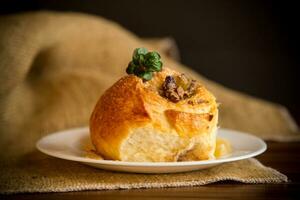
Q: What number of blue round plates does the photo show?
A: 0